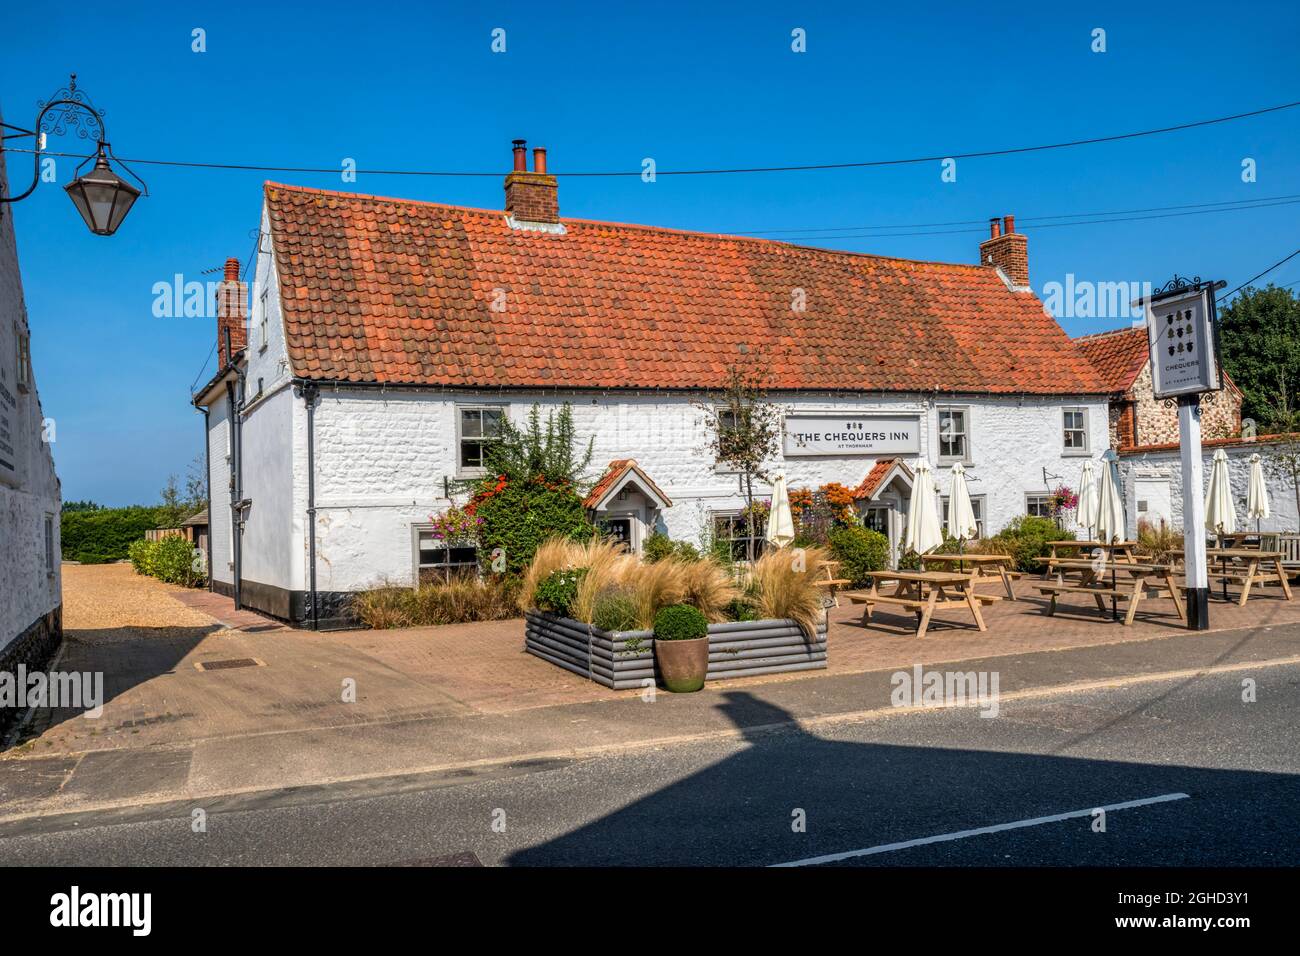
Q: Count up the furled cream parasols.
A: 7